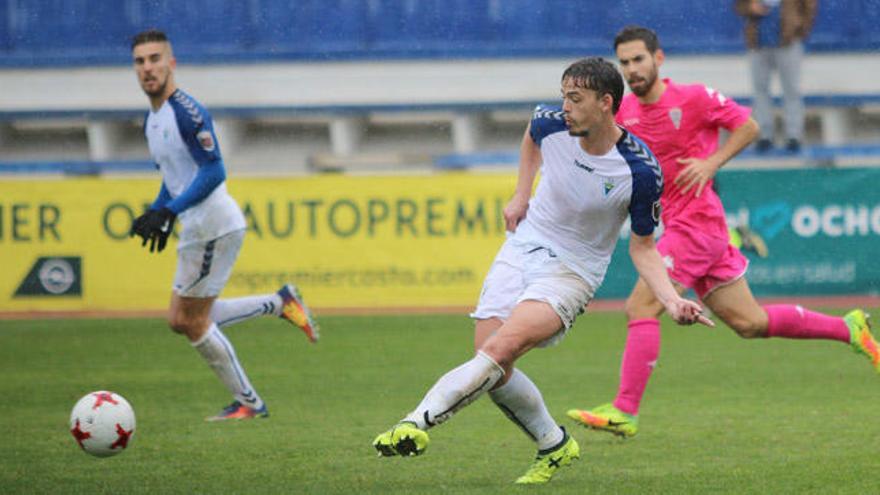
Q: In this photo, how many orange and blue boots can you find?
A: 2